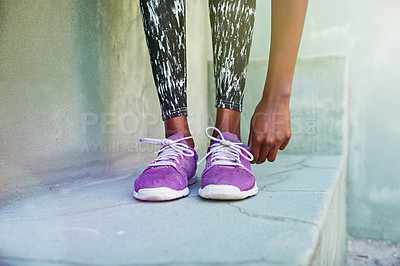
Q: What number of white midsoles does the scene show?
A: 2